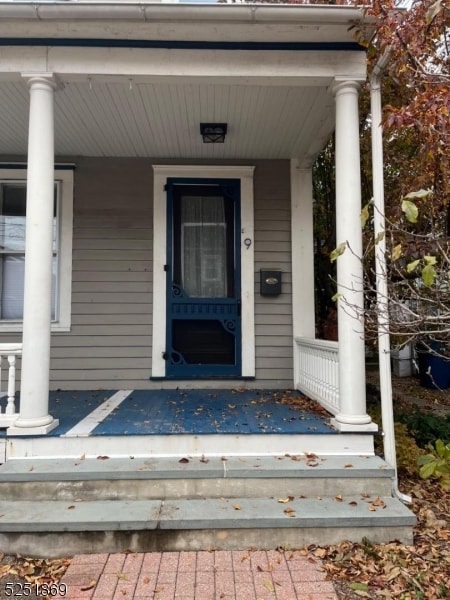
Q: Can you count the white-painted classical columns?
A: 2